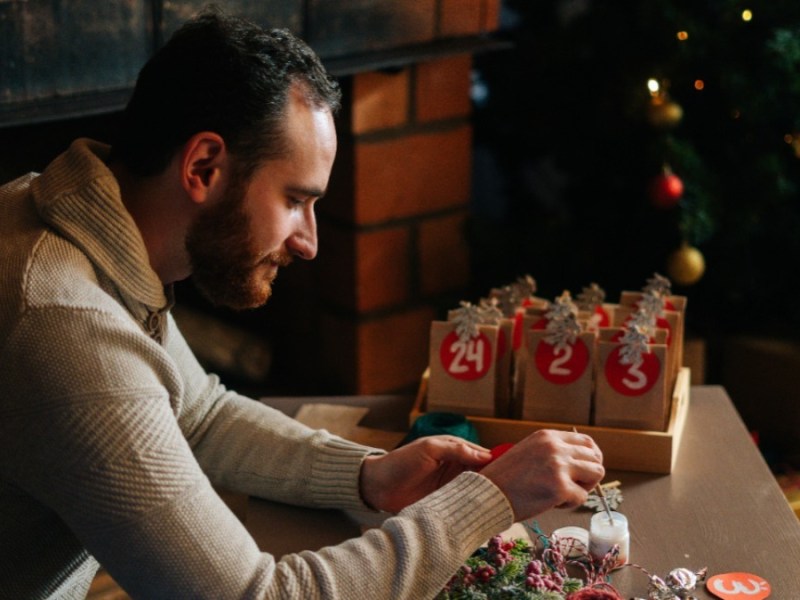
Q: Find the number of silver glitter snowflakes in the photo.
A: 12